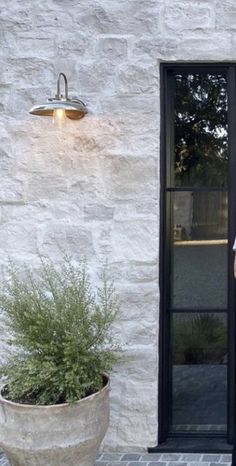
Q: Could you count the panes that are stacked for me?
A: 3